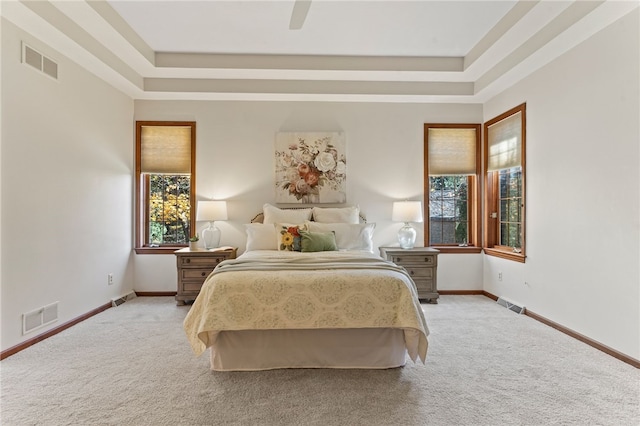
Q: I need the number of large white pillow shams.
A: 4